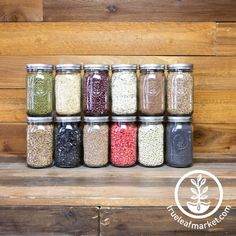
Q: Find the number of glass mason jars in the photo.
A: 12